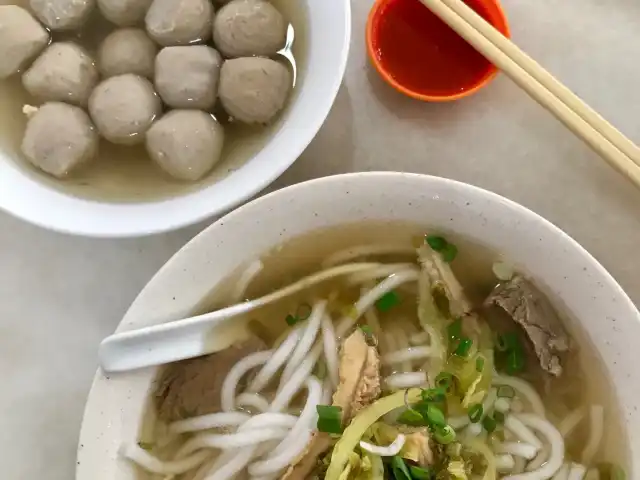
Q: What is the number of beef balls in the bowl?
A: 12